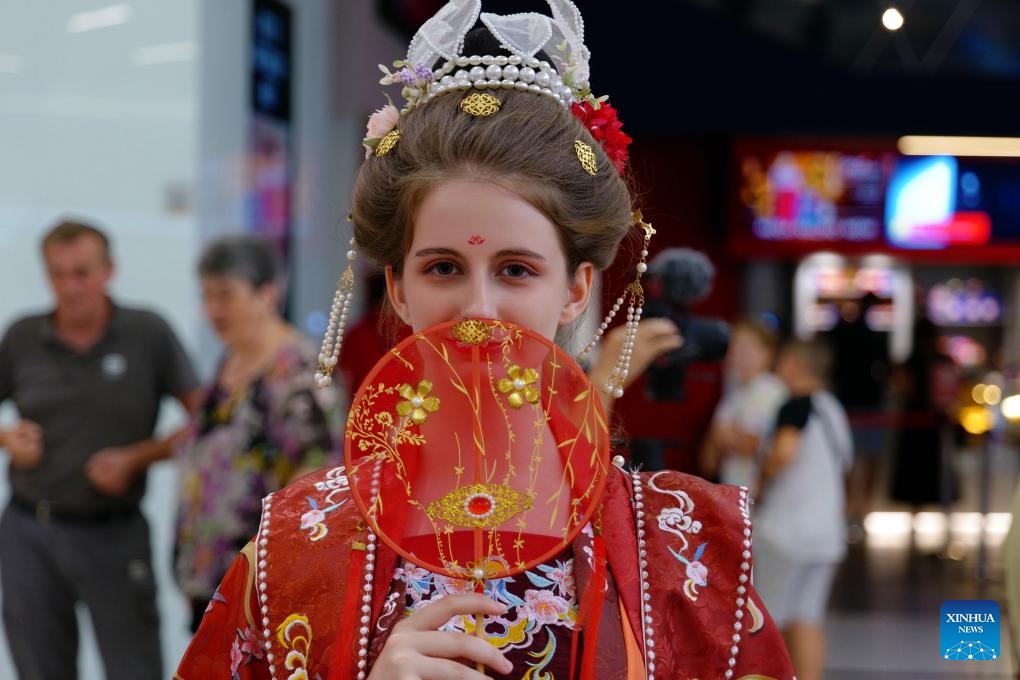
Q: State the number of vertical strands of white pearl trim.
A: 4